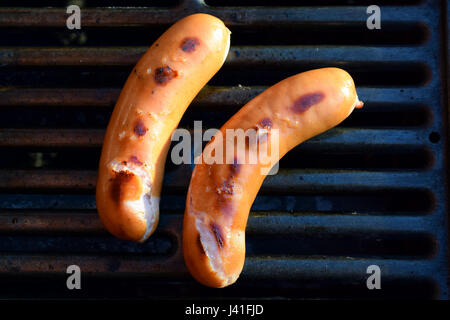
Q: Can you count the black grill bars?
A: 7